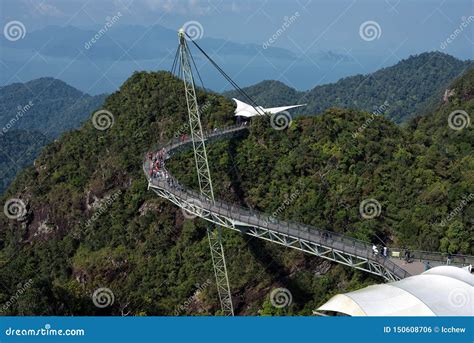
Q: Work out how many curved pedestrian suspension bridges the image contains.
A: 1